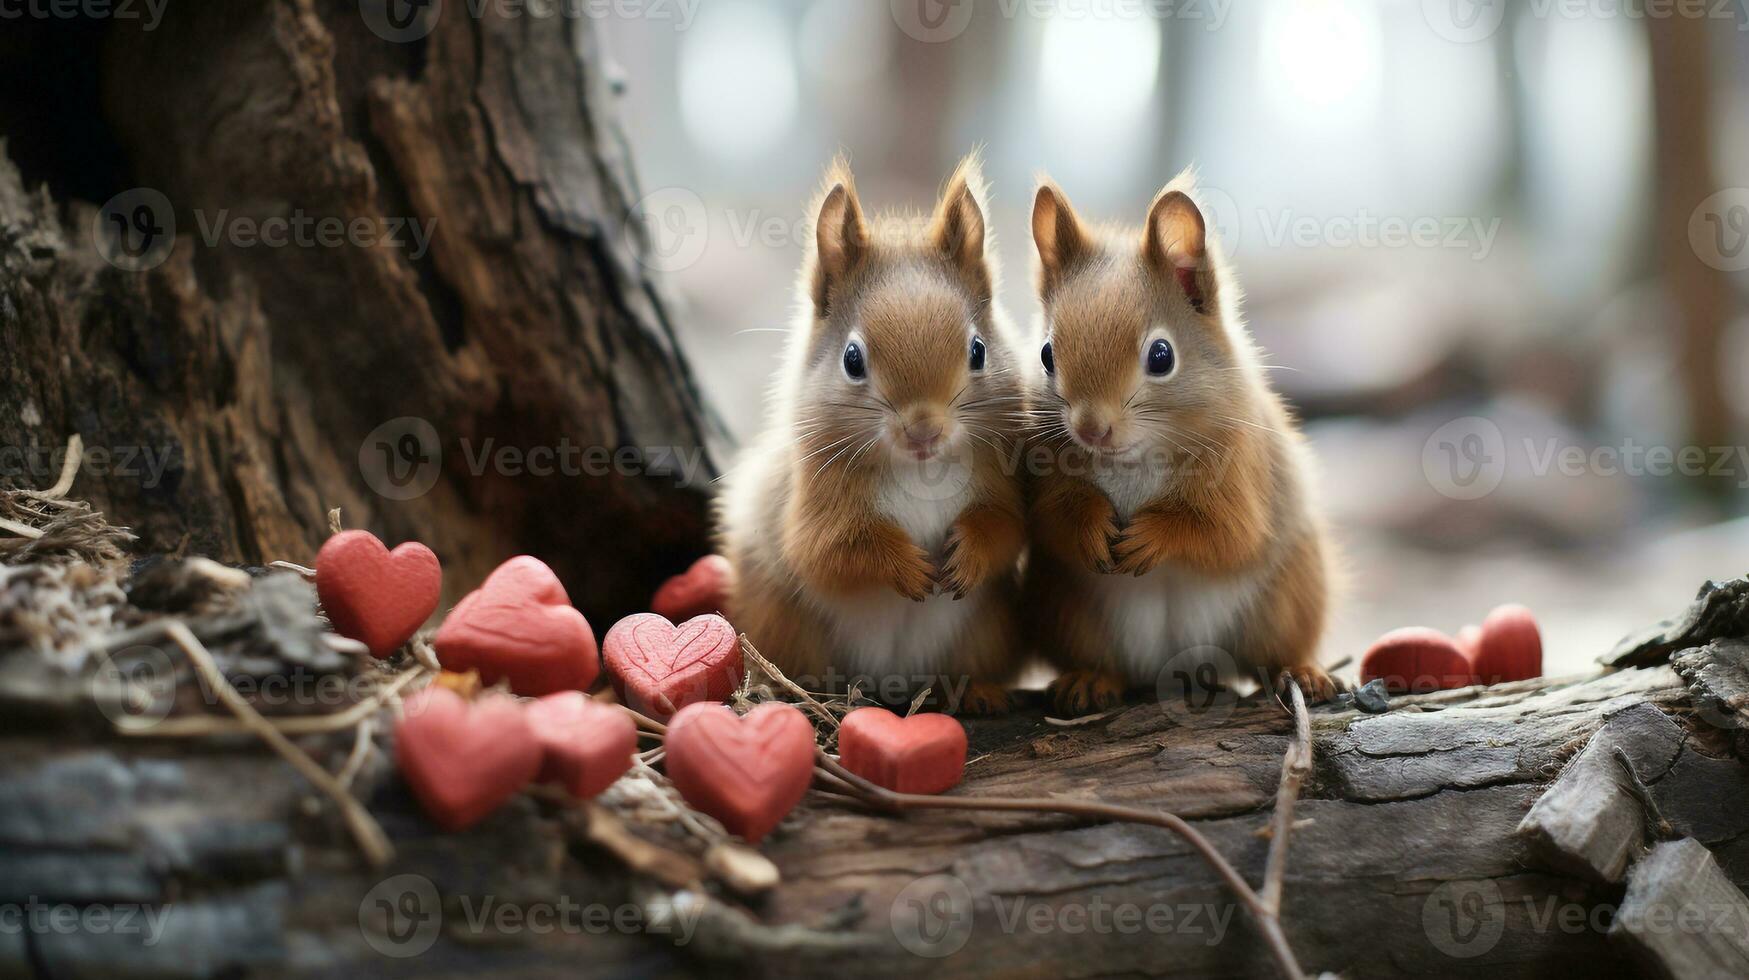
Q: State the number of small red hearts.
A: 10